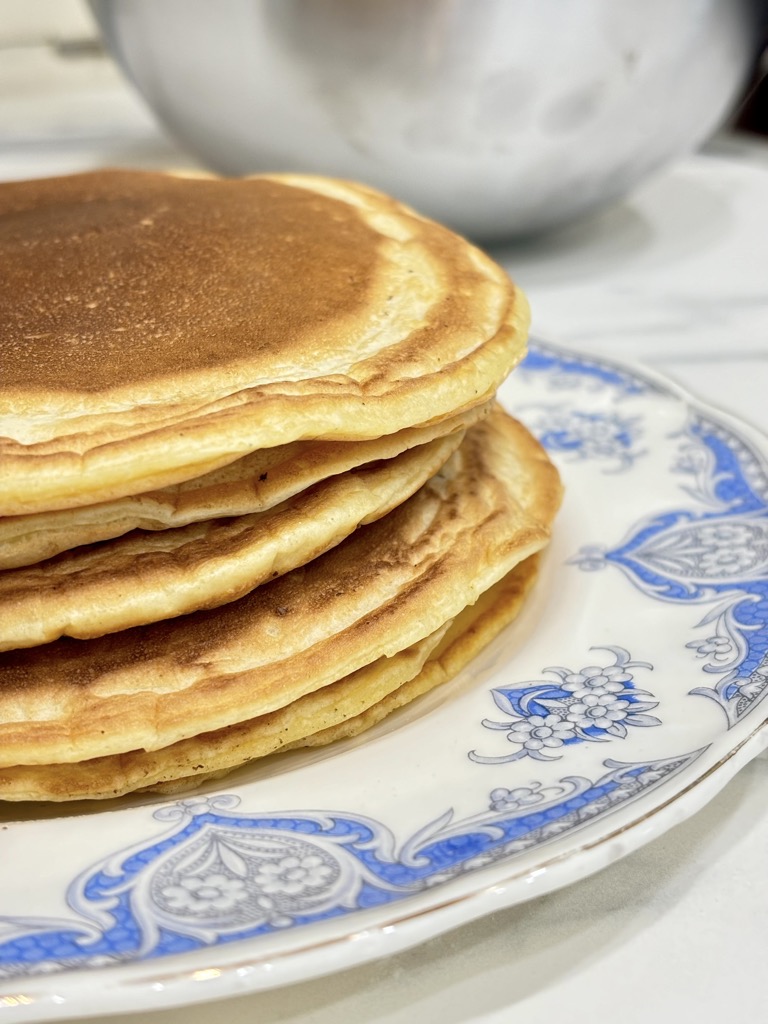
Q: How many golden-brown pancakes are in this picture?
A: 6